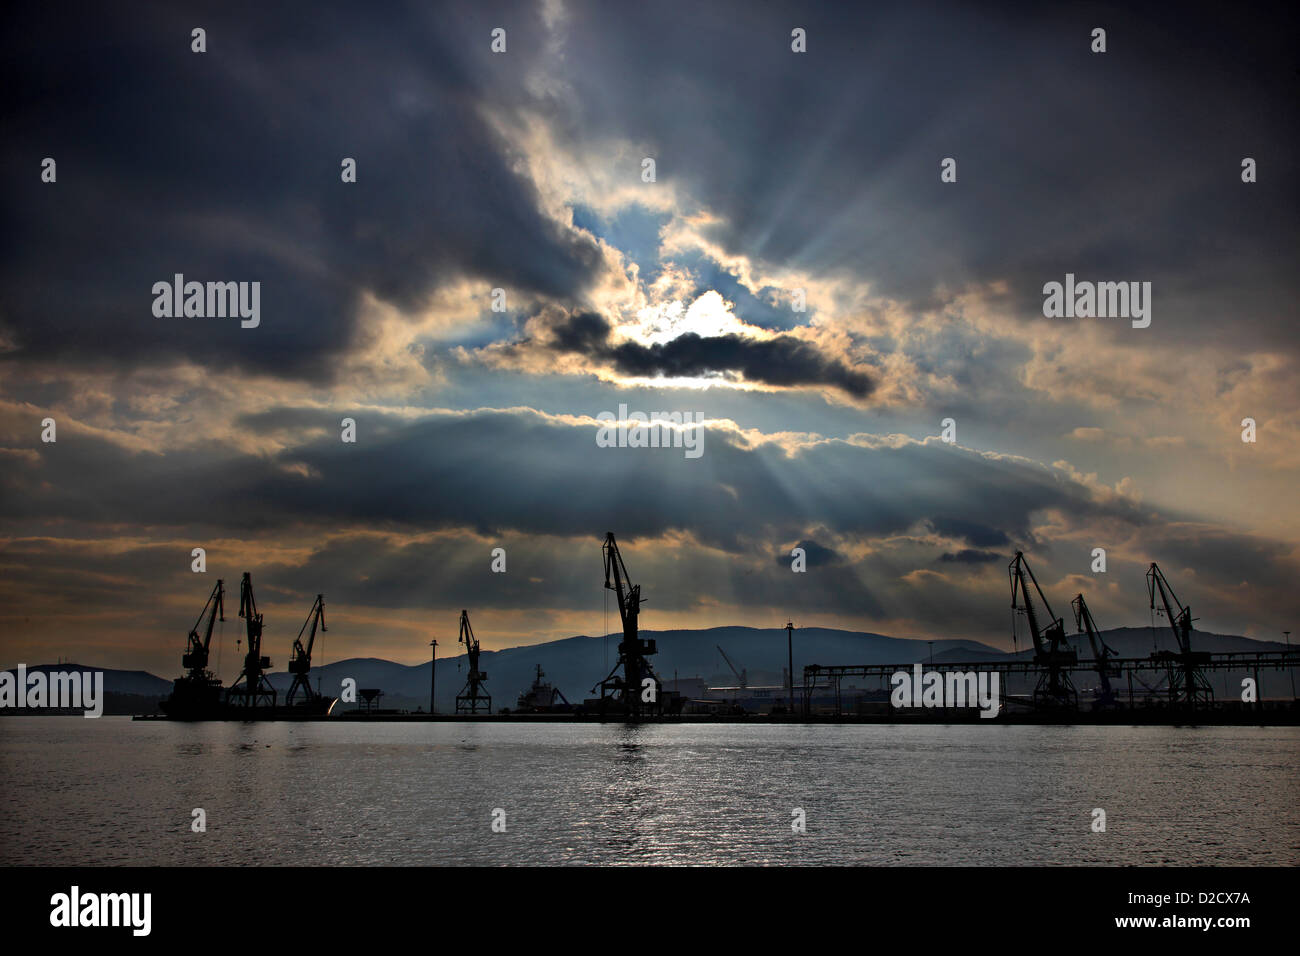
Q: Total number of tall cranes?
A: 8